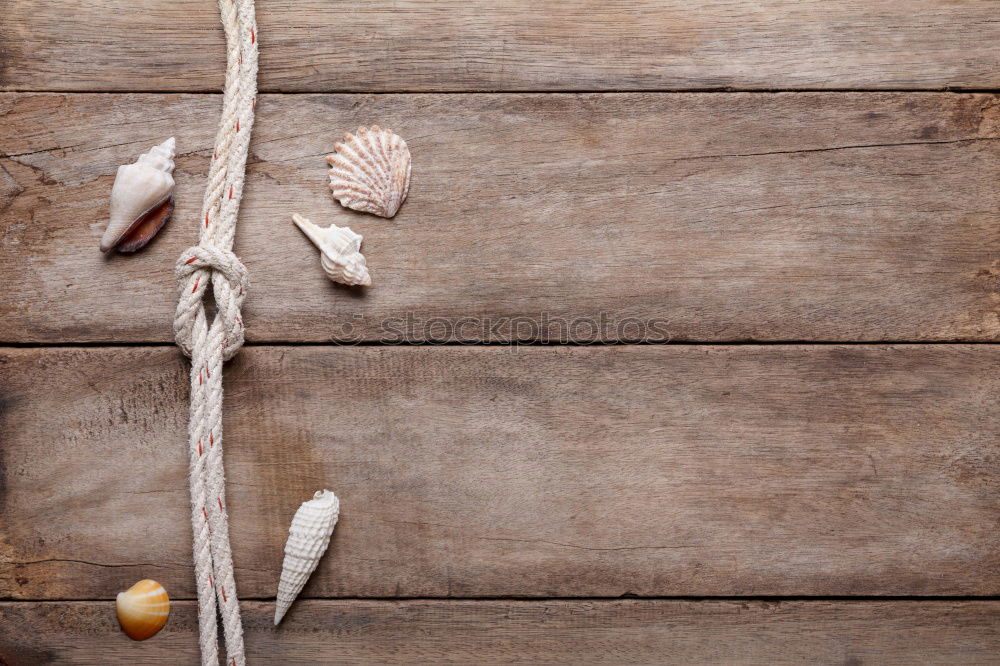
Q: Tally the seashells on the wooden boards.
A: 5